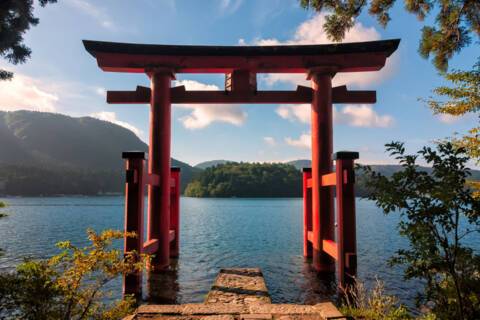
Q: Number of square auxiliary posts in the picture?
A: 4